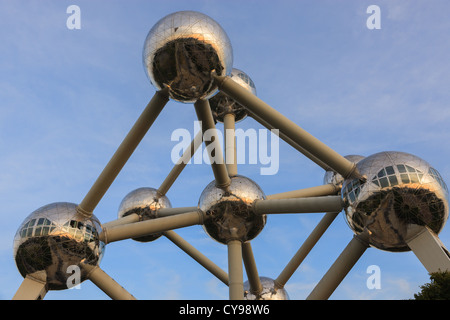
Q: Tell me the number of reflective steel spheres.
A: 8